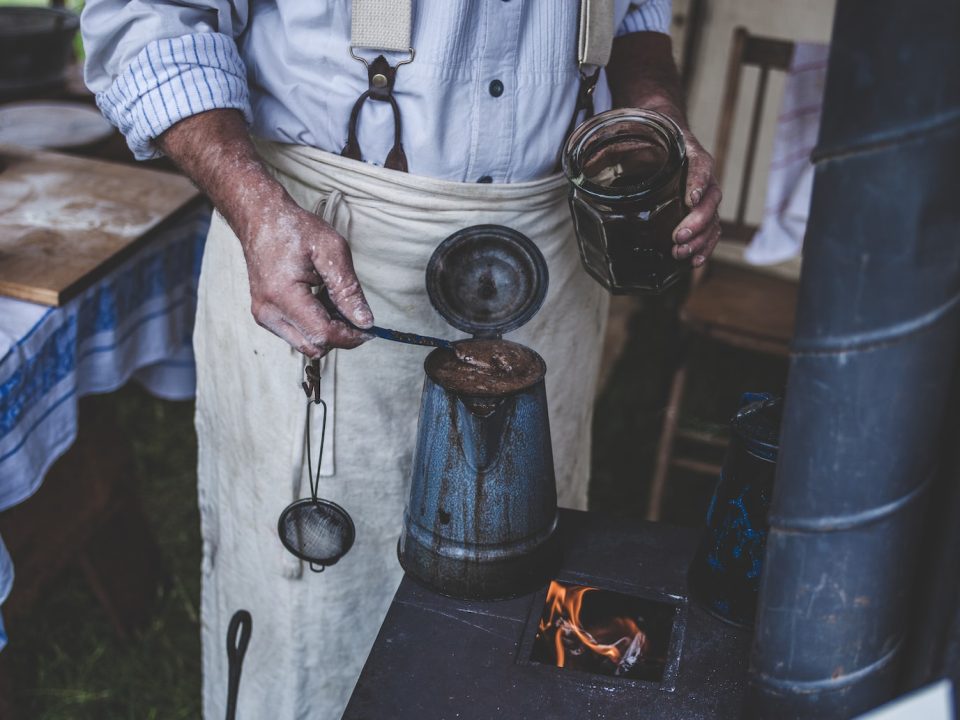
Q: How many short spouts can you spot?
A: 1